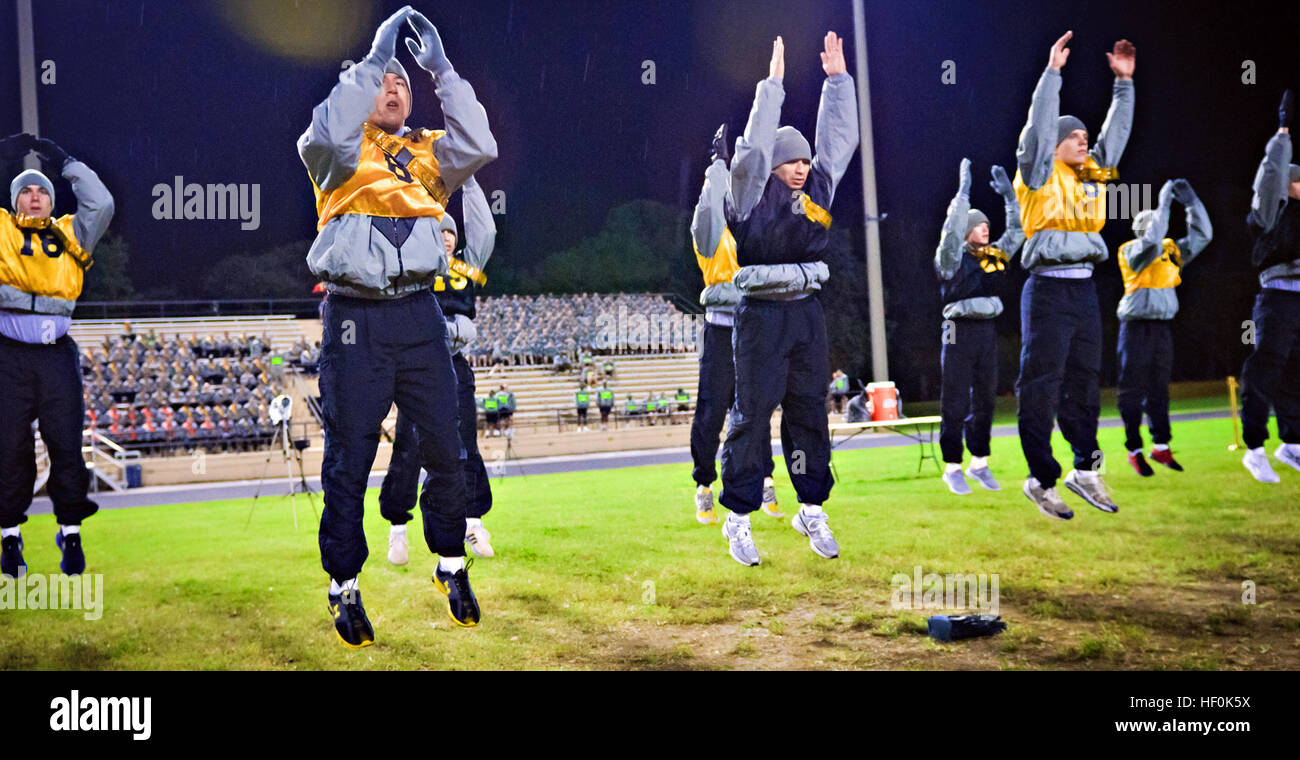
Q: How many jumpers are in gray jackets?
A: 9